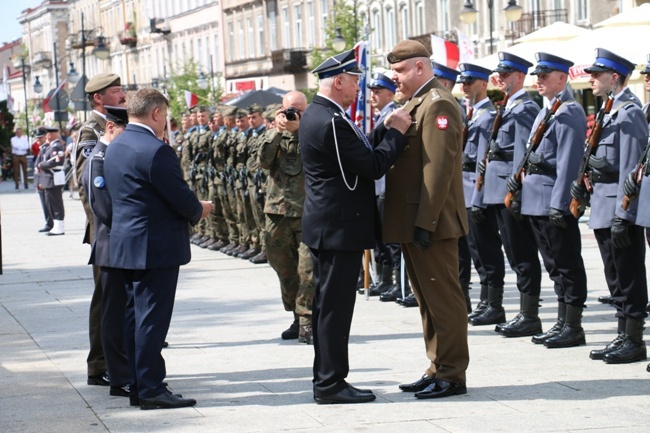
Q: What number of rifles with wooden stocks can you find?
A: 5